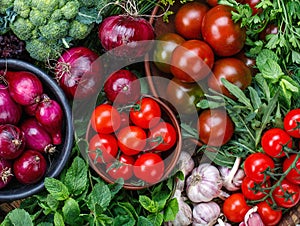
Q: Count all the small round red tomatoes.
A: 15